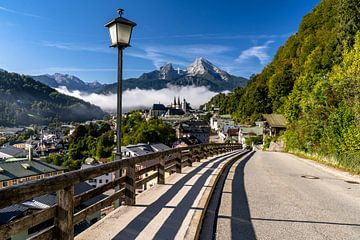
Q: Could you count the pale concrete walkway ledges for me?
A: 1